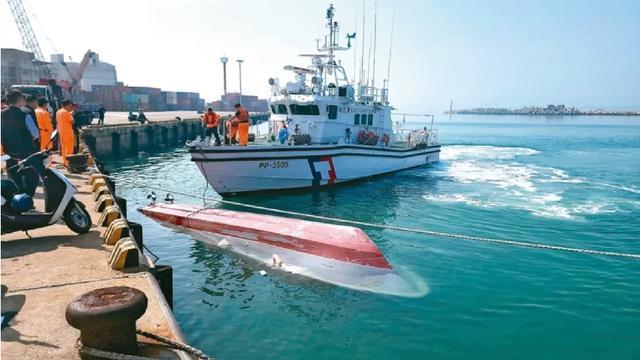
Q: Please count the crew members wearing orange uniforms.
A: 5